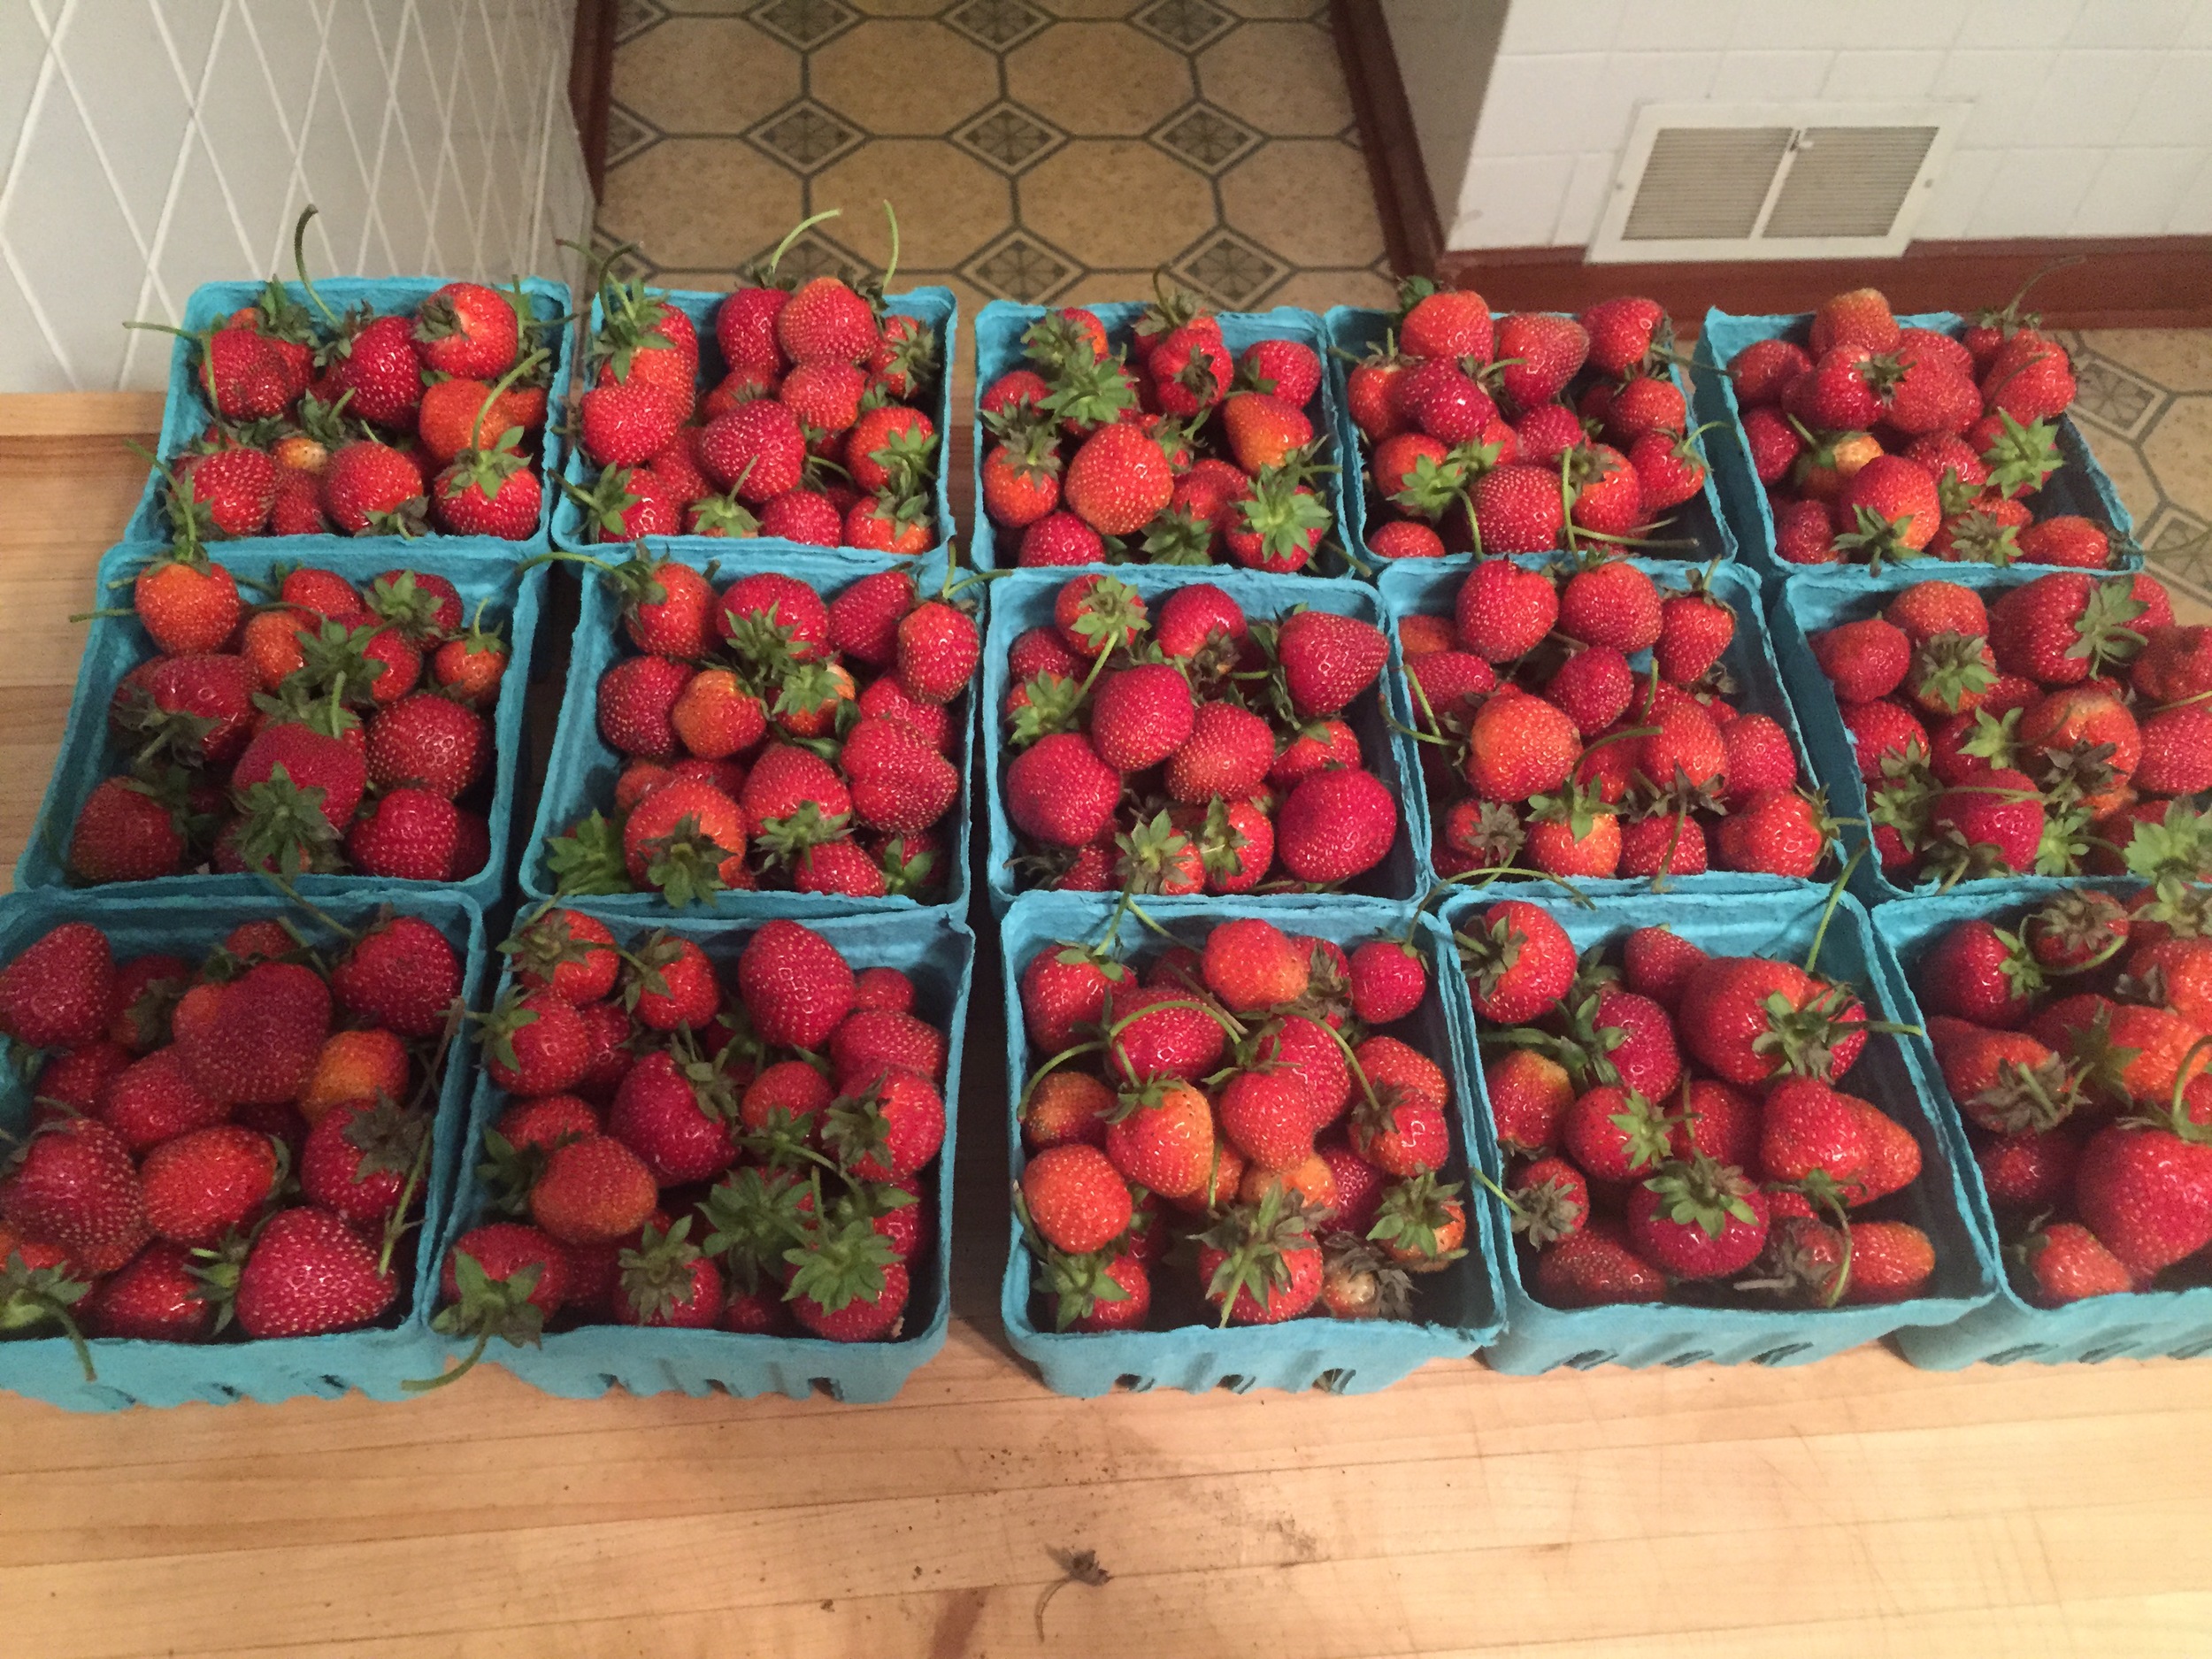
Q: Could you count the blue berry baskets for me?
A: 15